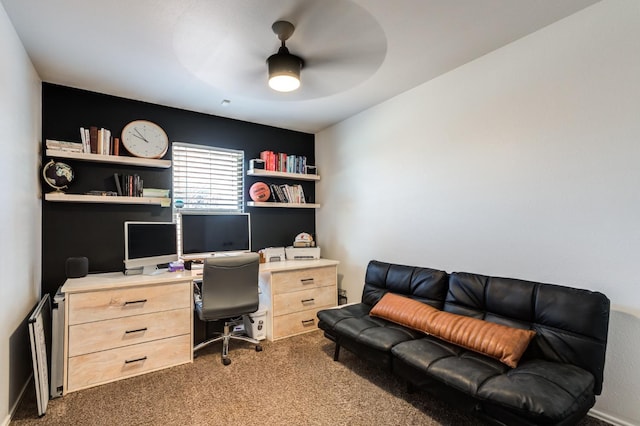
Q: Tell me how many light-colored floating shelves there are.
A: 4